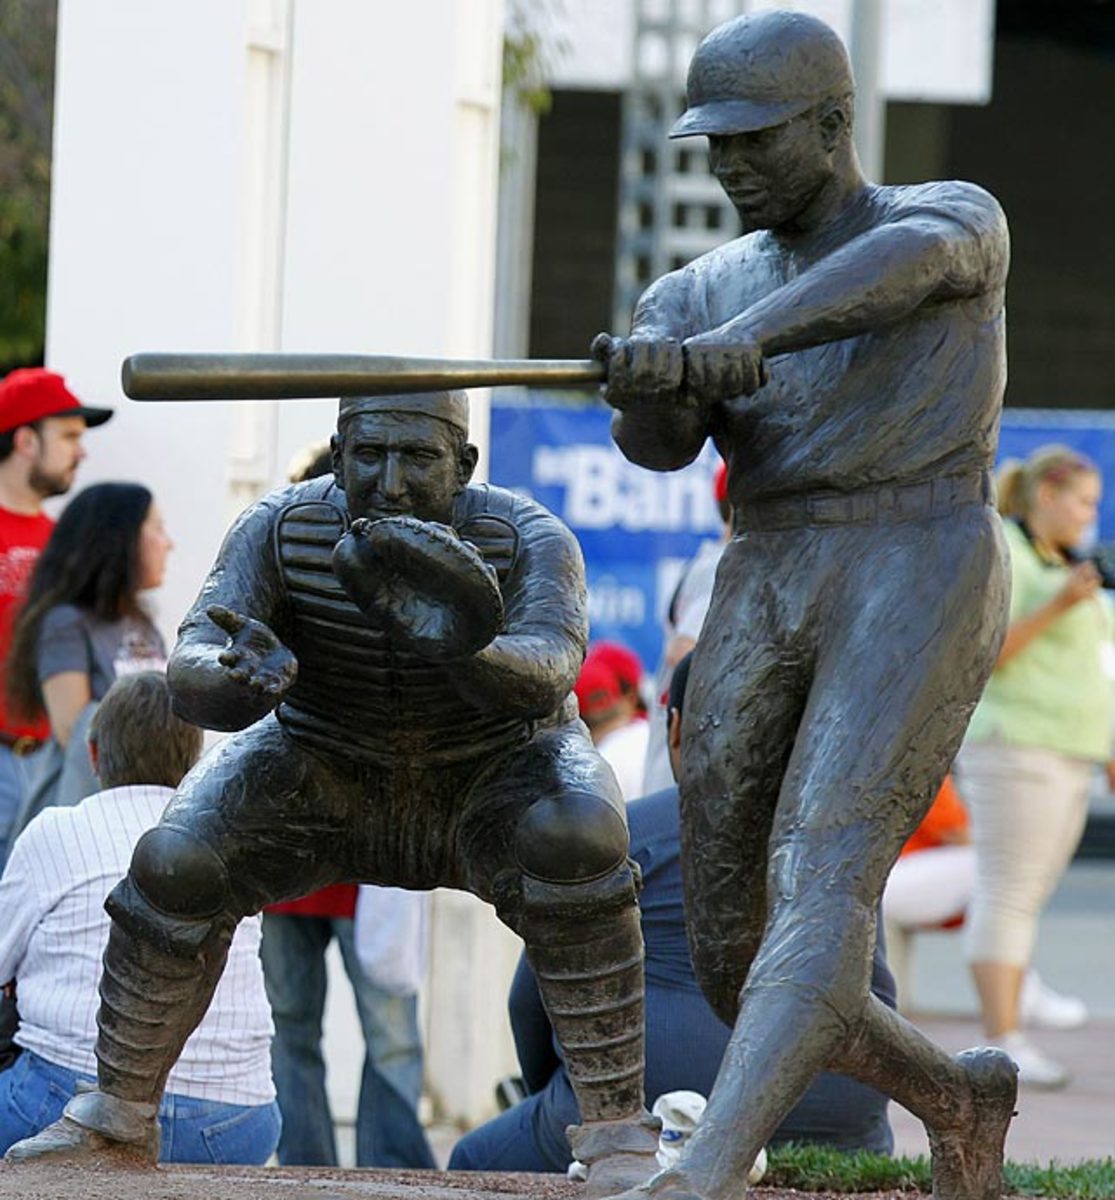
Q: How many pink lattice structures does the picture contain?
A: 0